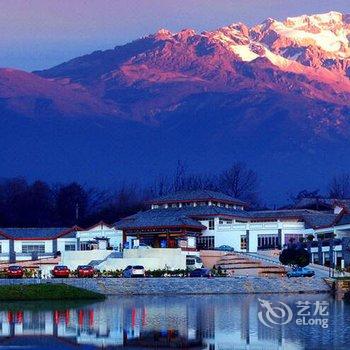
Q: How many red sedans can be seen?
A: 3